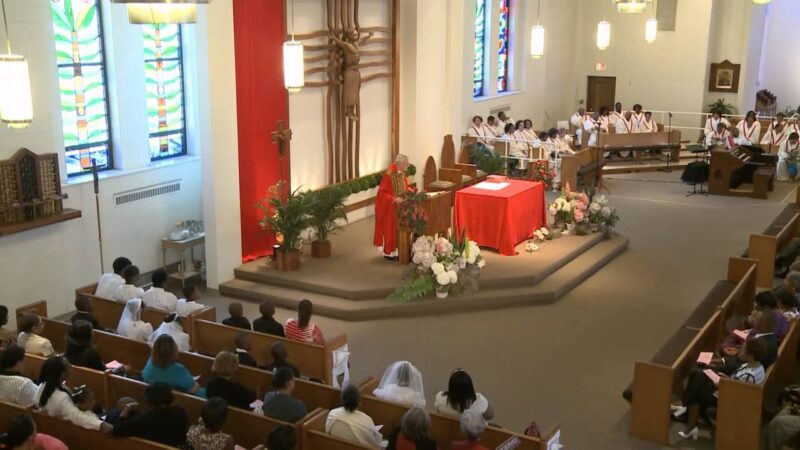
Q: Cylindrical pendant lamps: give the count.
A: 5